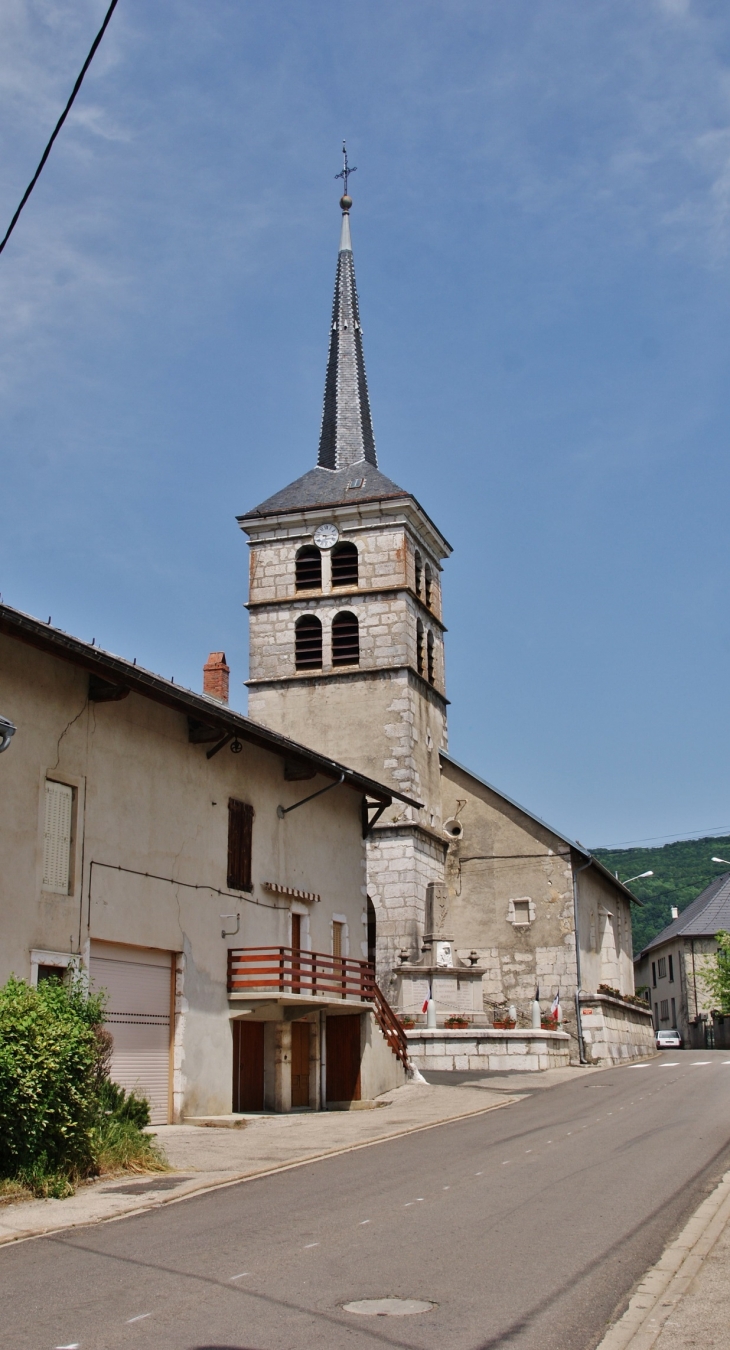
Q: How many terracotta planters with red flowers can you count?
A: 4